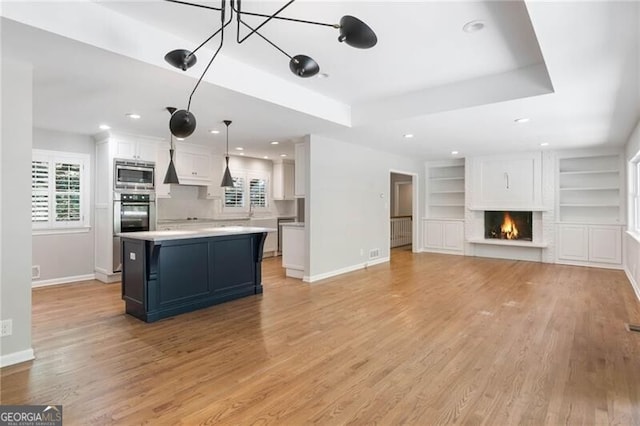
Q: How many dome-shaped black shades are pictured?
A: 4